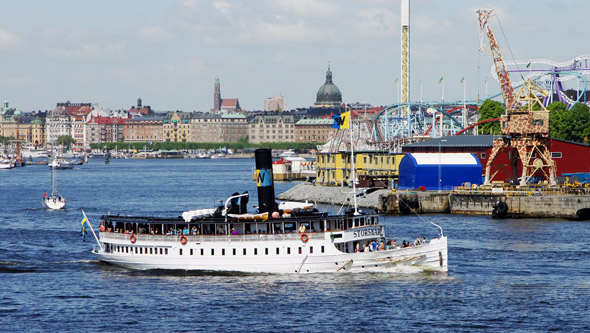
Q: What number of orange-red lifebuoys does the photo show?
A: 3